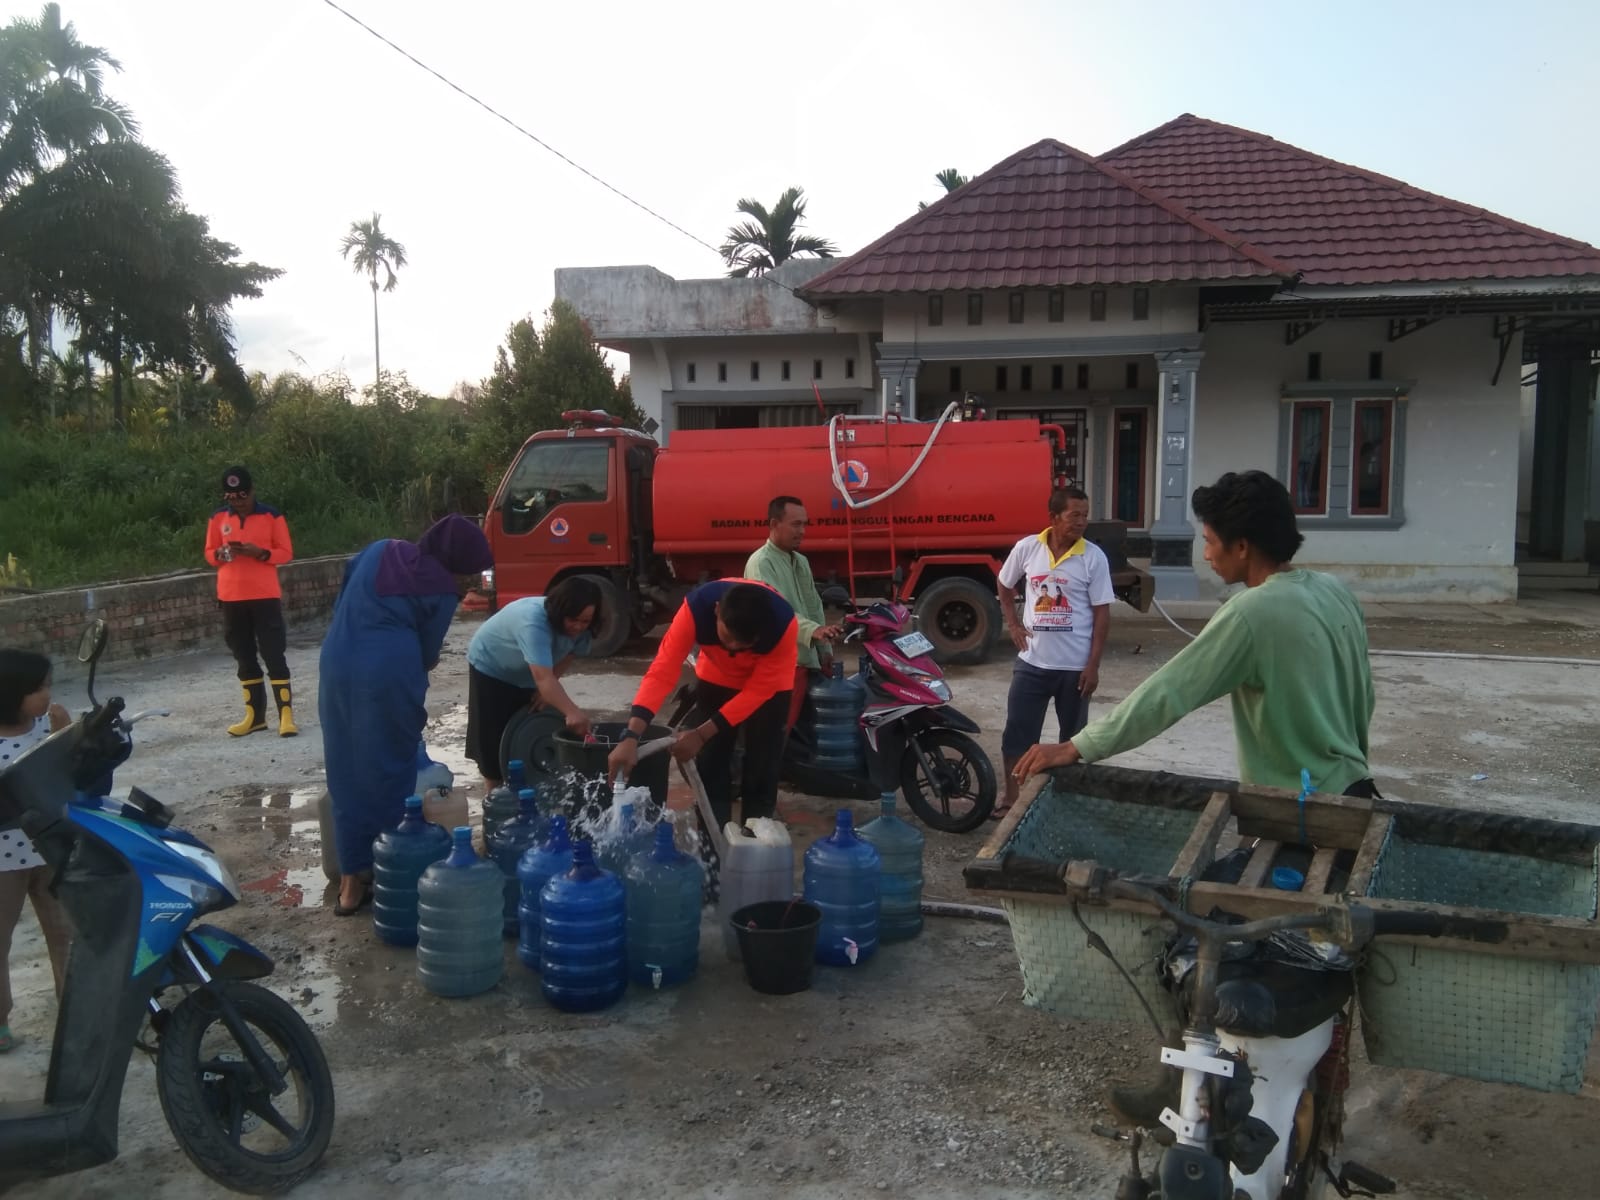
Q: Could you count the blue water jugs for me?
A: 13